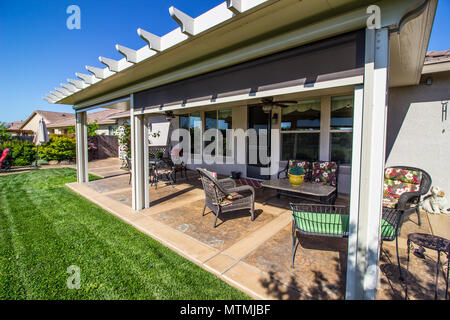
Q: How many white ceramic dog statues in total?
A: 1